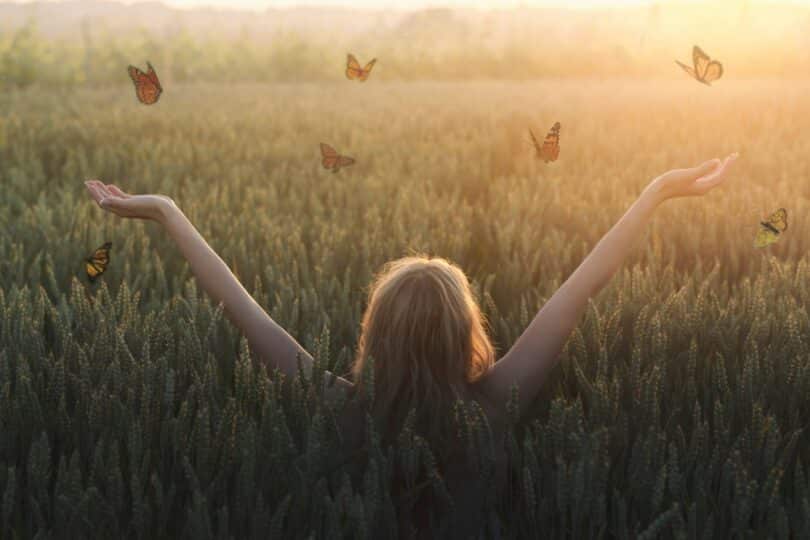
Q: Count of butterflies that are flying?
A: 7